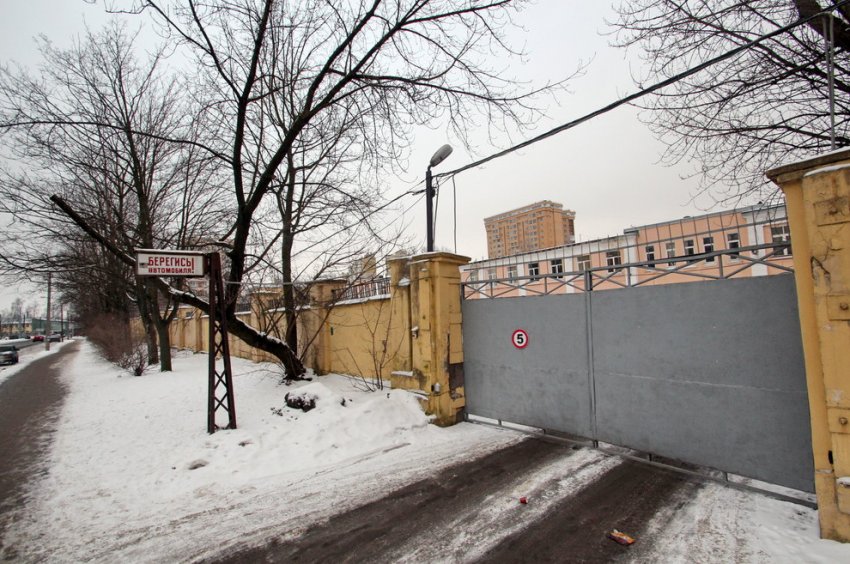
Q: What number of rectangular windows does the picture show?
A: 13